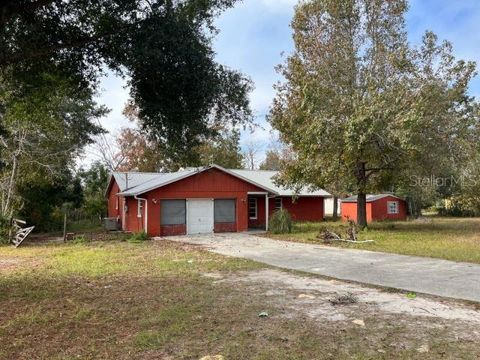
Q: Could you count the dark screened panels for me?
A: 2